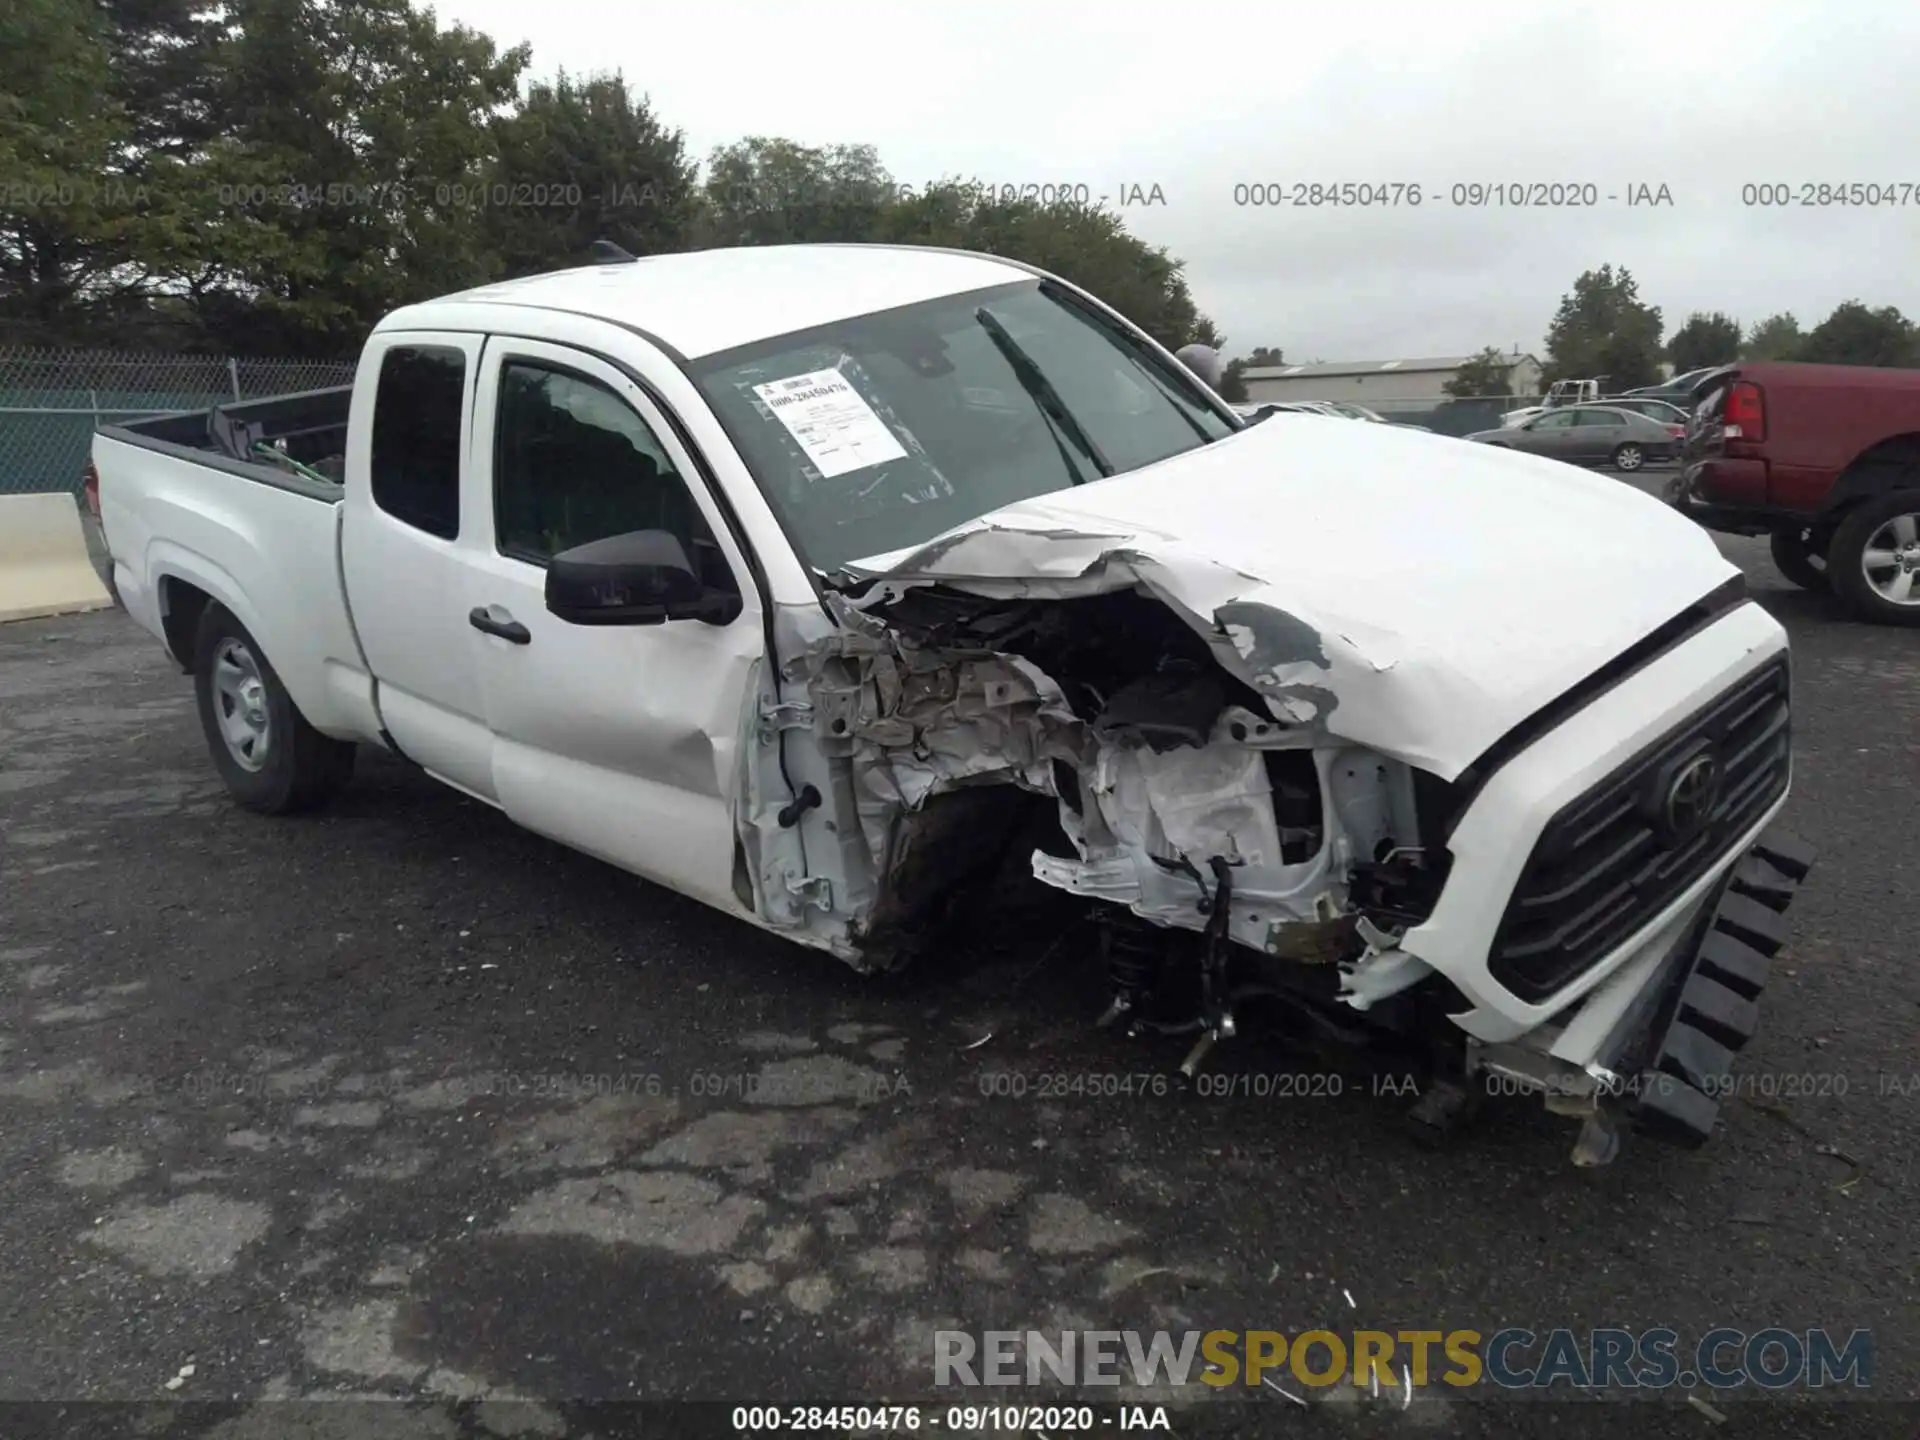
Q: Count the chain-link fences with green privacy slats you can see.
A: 1